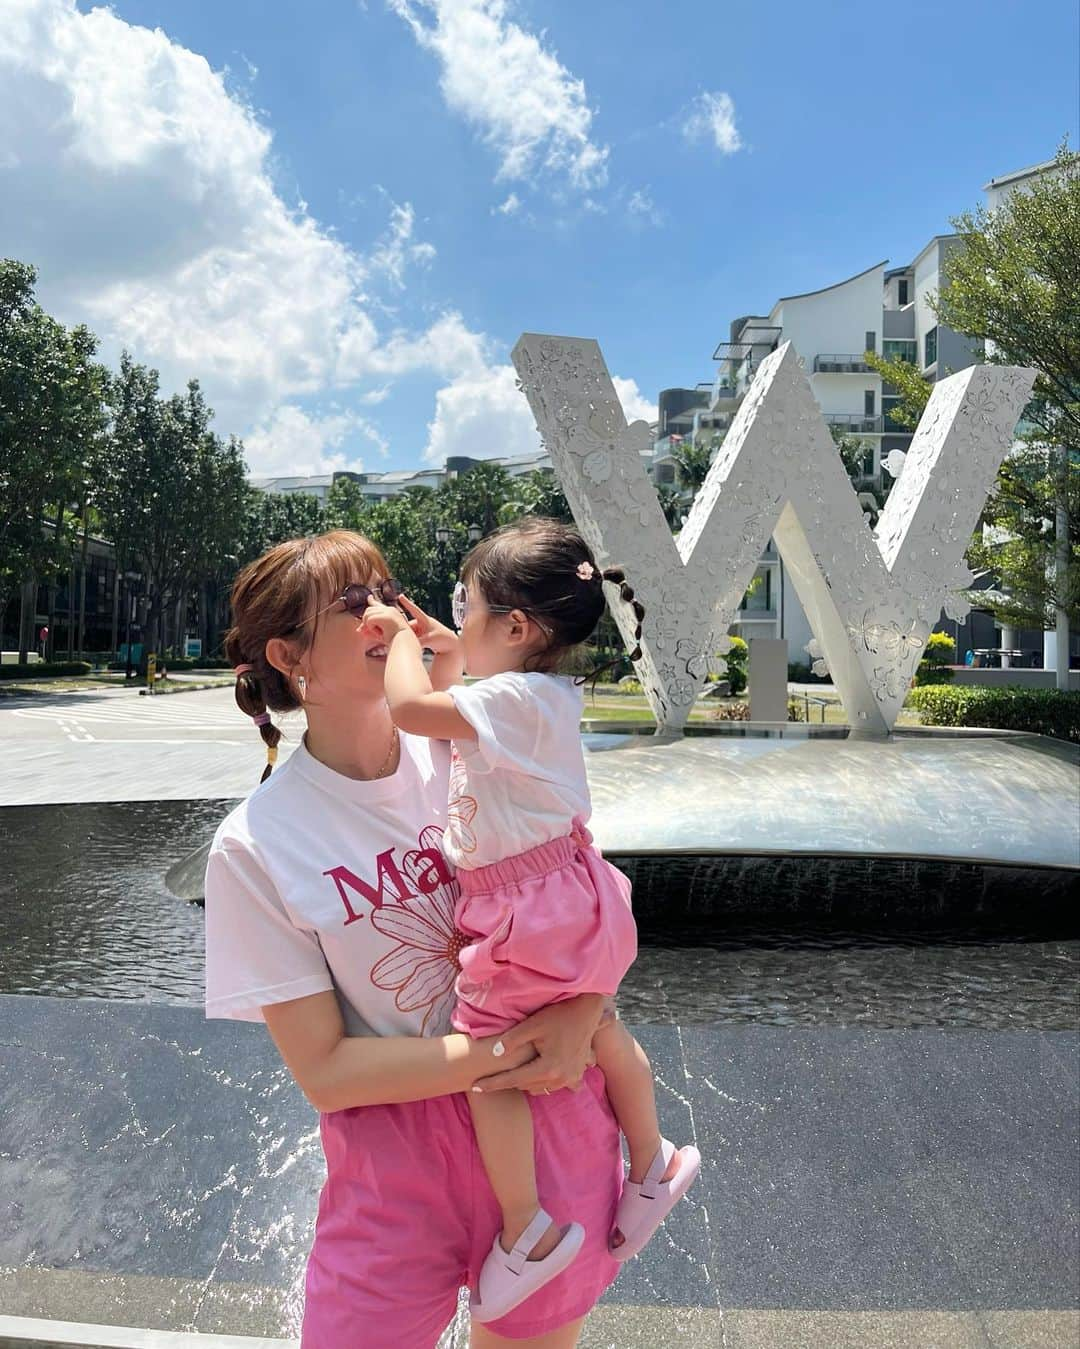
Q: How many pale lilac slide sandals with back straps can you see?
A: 2